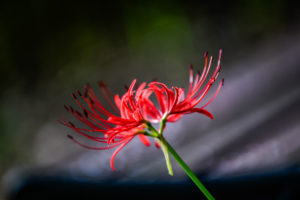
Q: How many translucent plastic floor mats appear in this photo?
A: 0